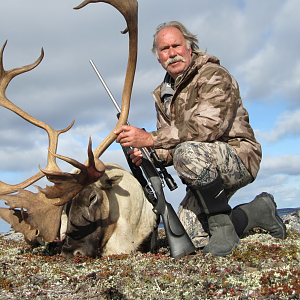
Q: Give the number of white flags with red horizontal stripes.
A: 0